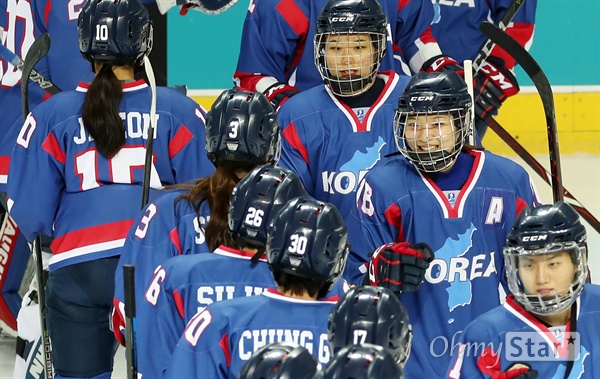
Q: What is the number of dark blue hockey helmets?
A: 10